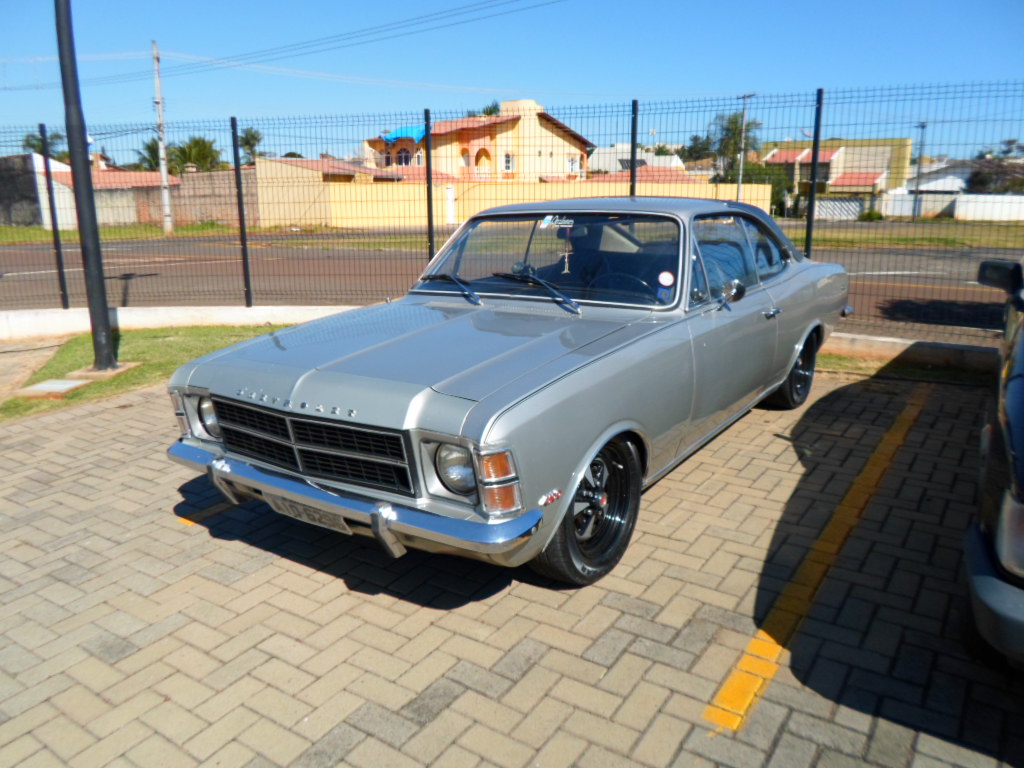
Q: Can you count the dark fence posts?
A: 5